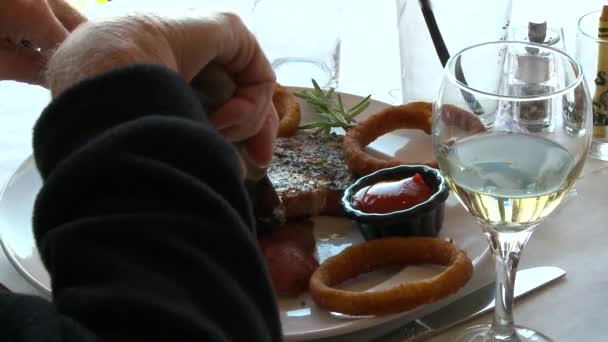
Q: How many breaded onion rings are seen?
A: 3